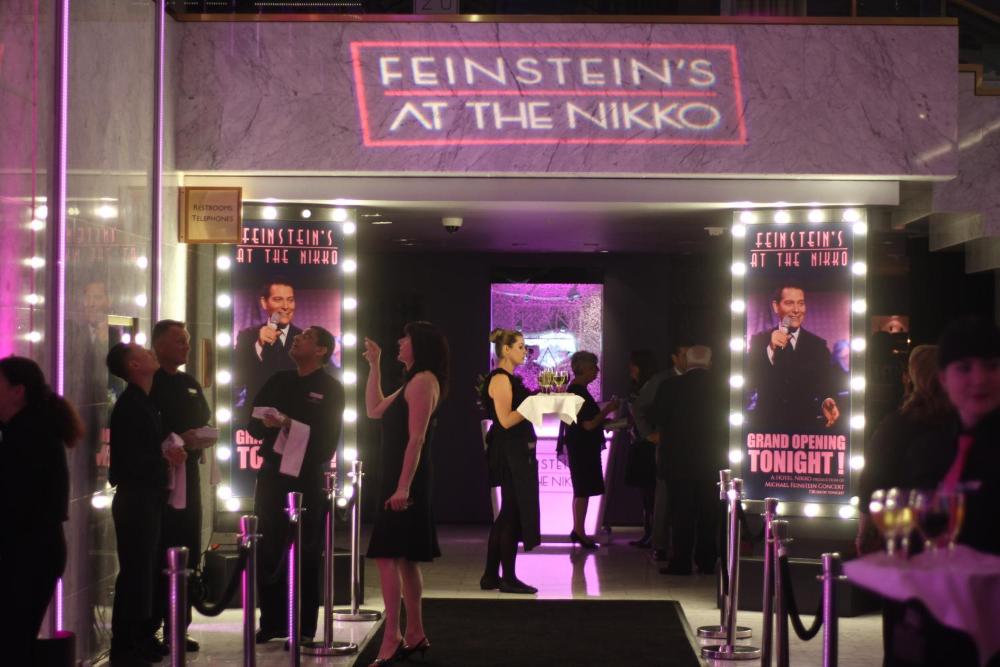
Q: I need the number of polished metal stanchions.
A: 10